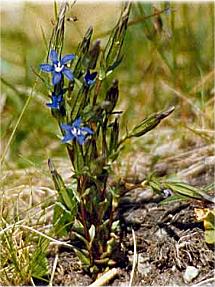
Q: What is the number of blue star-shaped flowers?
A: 4